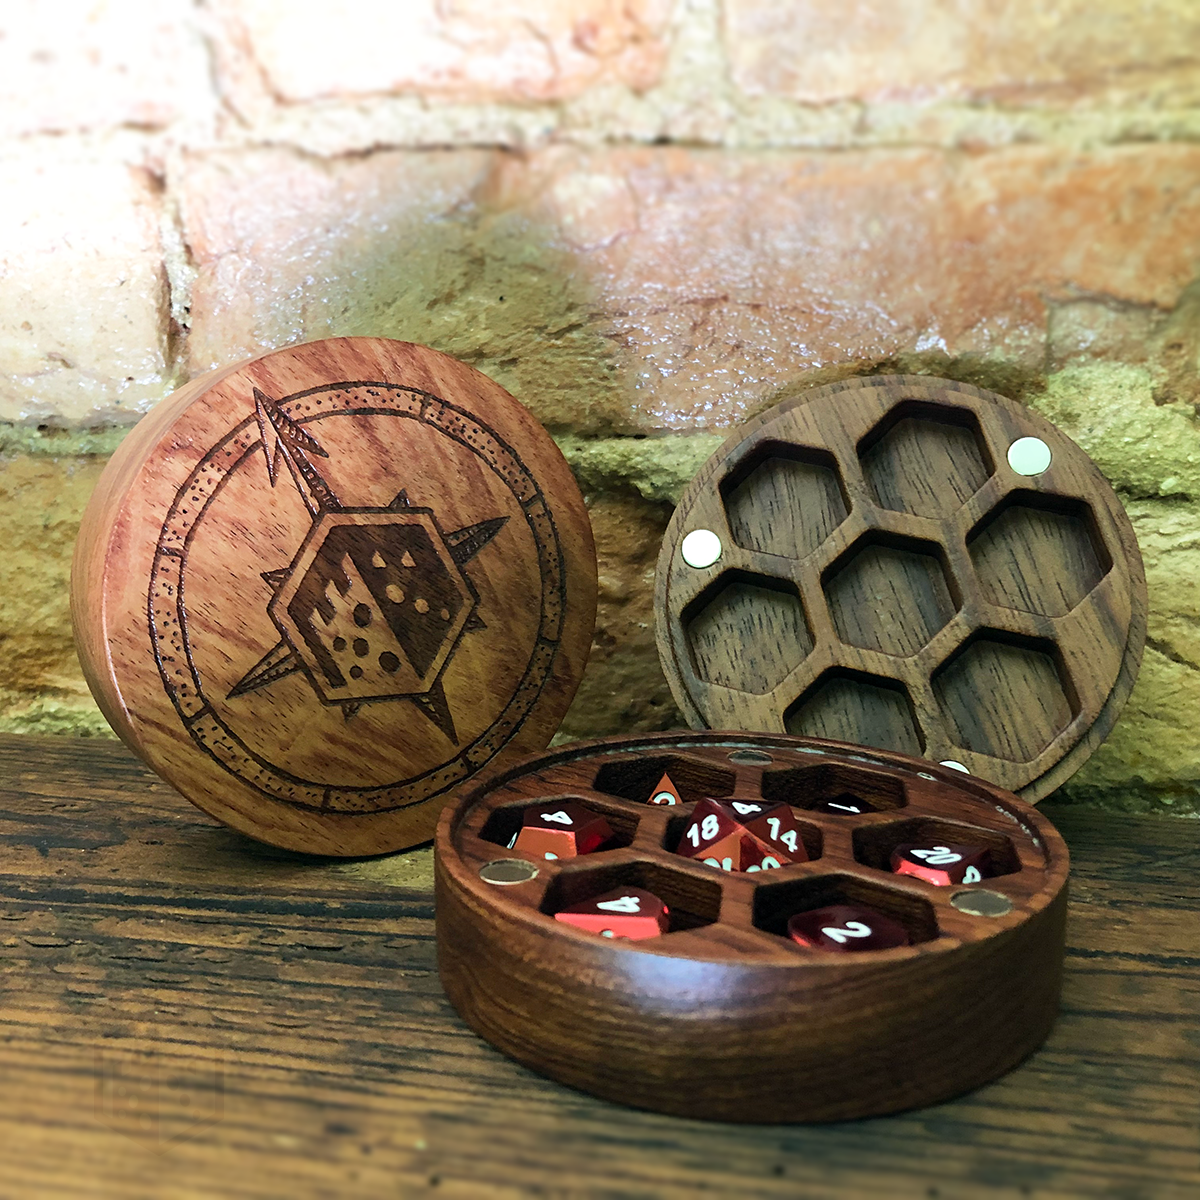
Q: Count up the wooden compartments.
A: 14